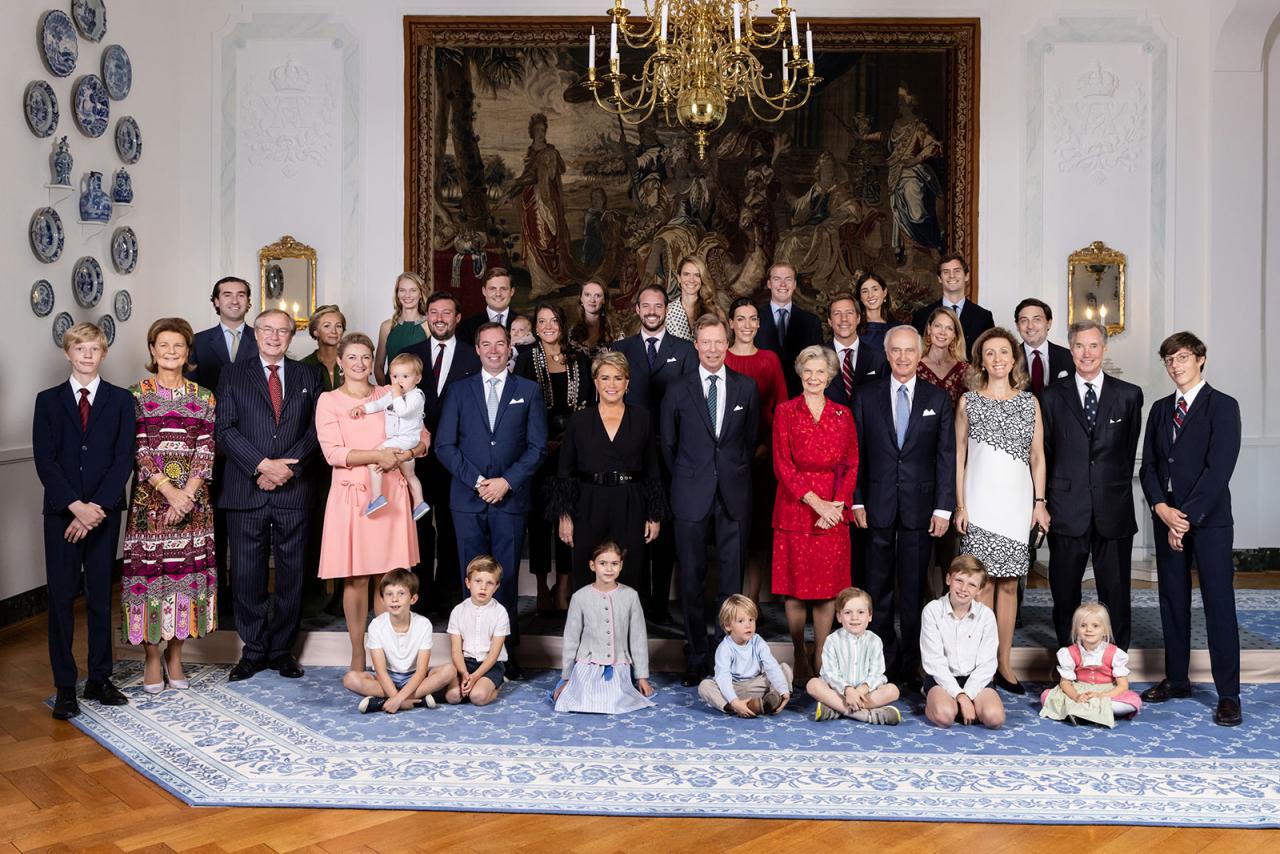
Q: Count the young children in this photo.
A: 9